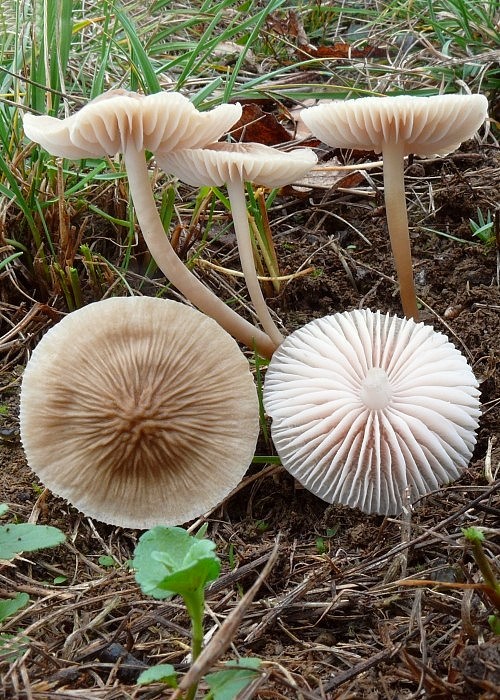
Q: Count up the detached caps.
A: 2